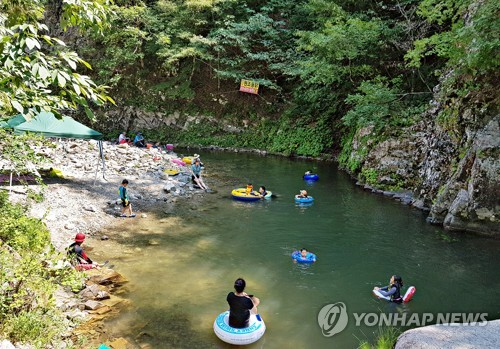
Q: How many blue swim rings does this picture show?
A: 3